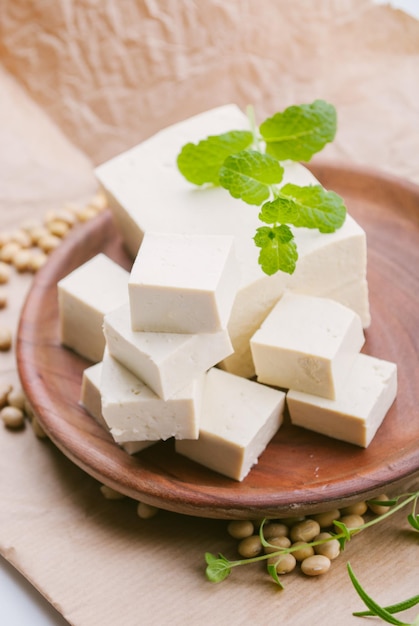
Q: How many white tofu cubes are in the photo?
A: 8